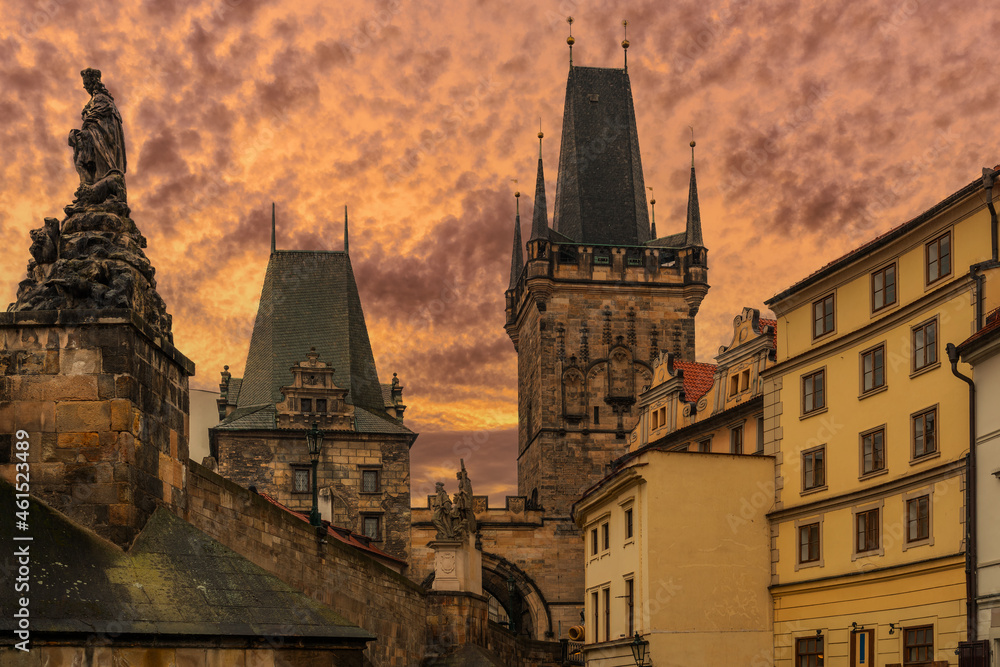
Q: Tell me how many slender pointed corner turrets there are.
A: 4